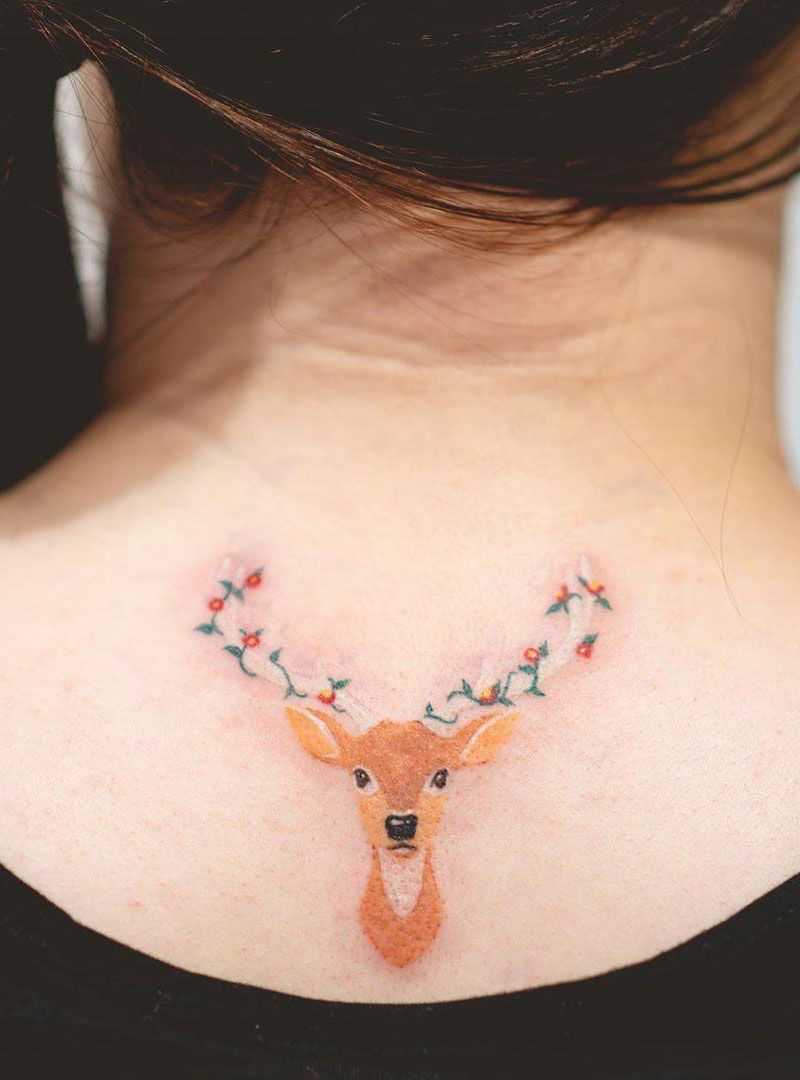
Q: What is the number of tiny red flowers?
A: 9